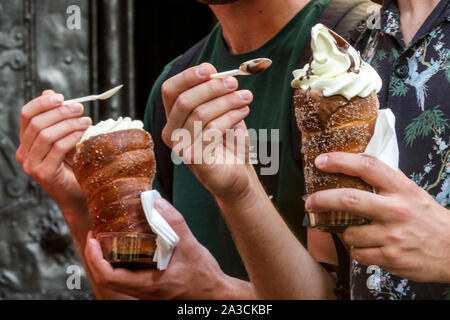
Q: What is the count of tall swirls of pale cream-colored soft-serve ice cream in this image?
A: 1